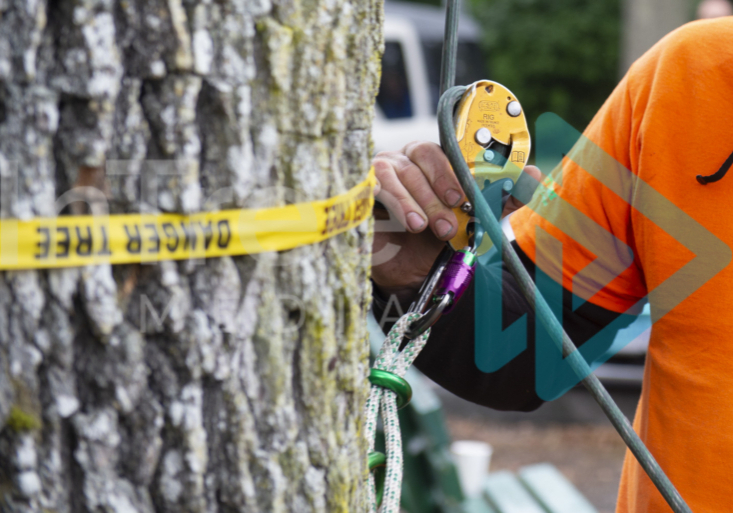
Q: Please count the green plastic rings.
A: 2